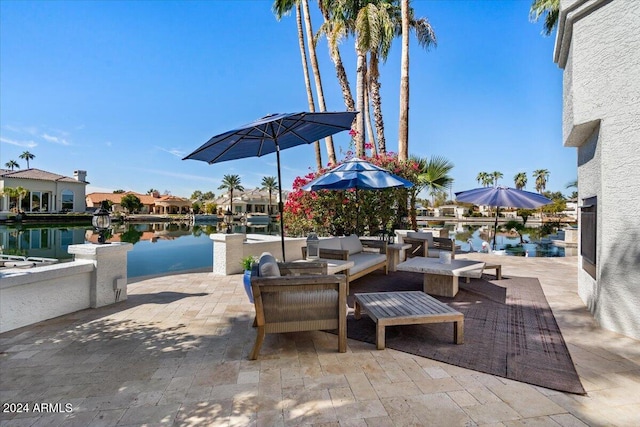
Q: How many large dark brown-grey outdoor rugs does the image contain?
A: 1